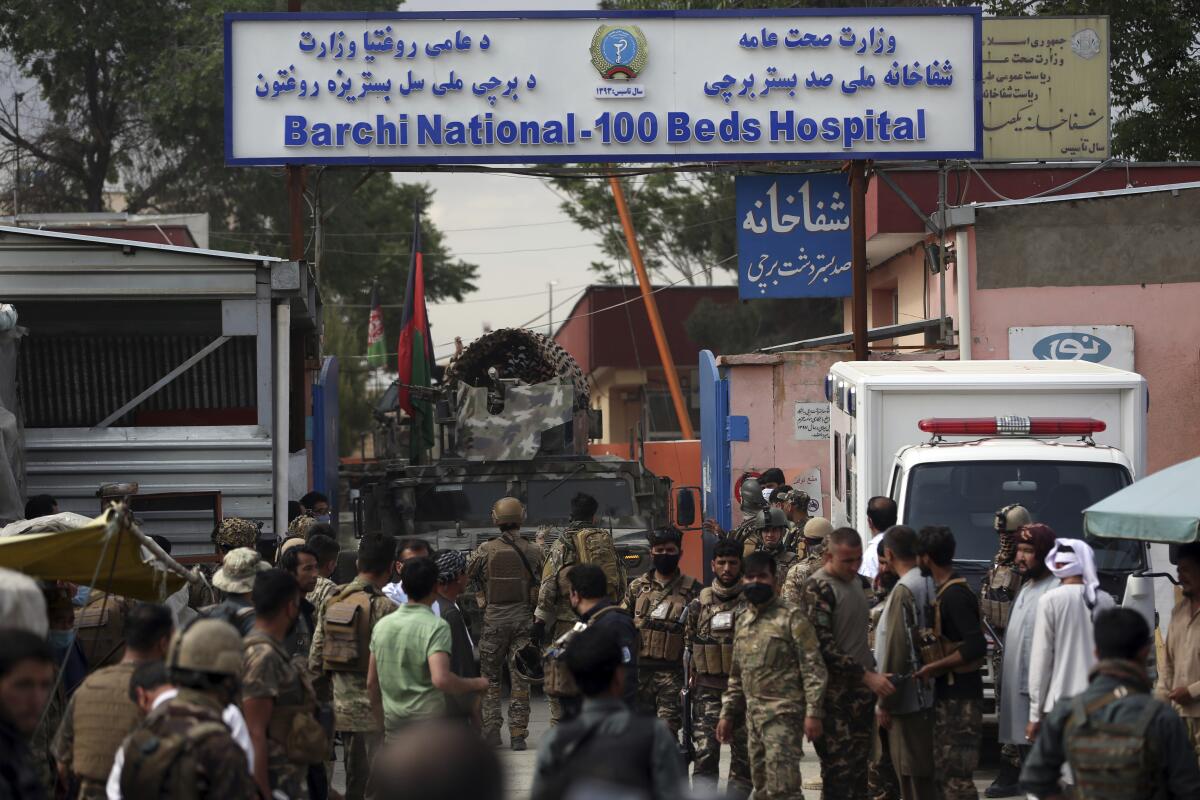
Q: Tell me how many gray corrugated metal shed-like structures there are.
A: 1